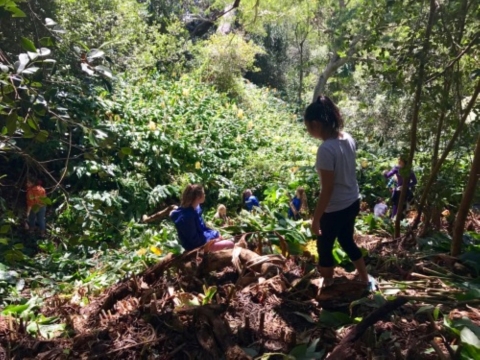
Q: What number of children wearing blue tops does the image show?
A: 3